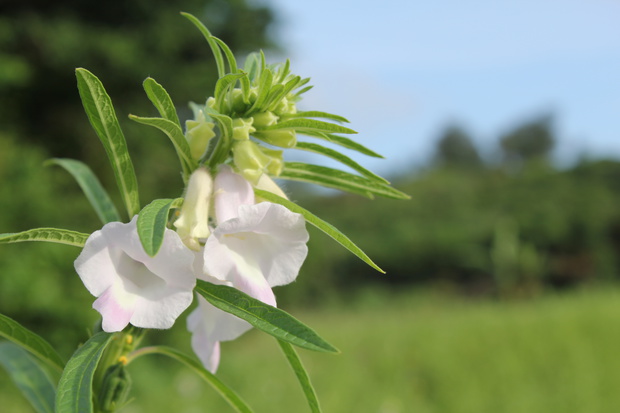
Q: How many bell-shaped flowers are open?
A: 3